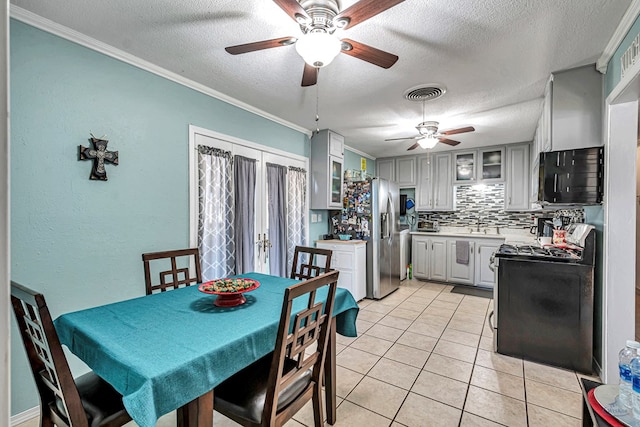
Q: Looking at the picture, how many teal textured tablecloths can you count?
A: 1